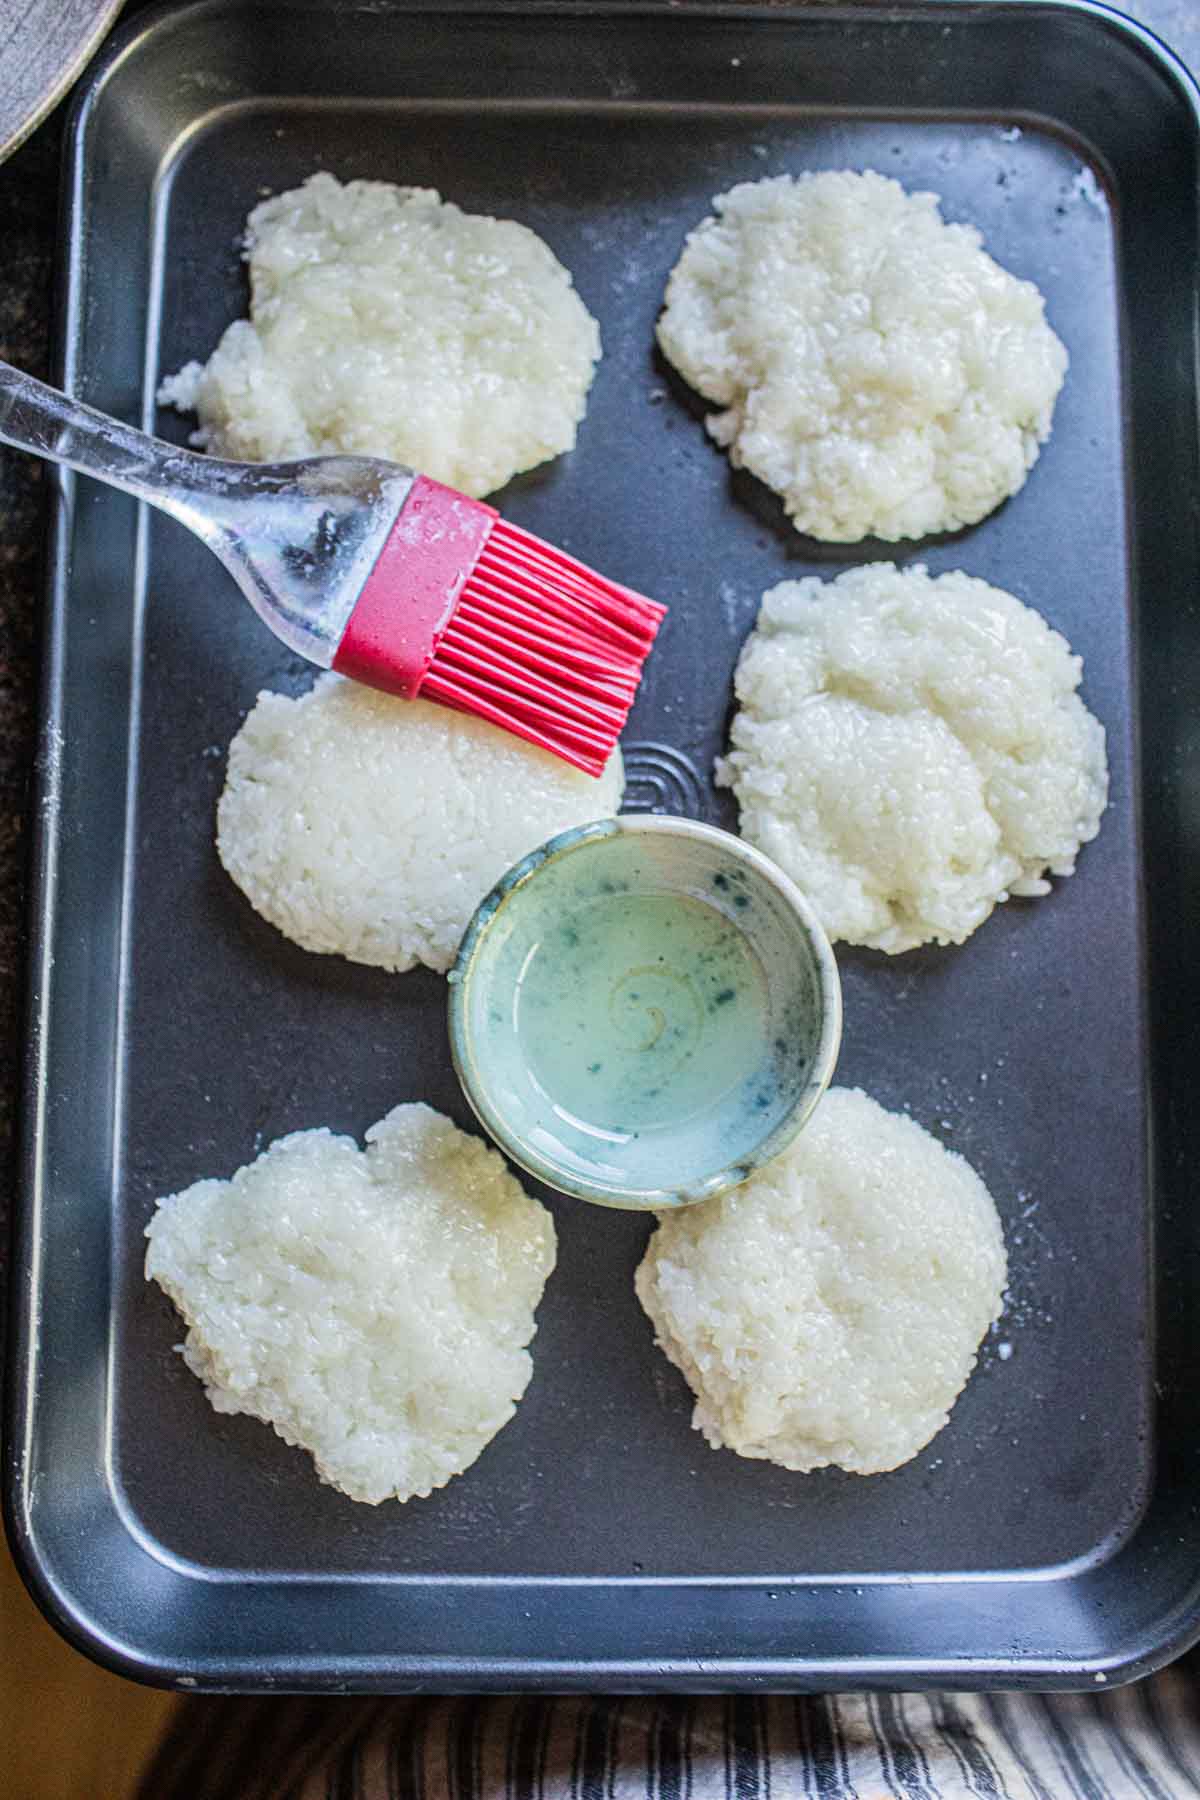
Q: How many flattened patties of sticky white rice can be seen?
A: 6